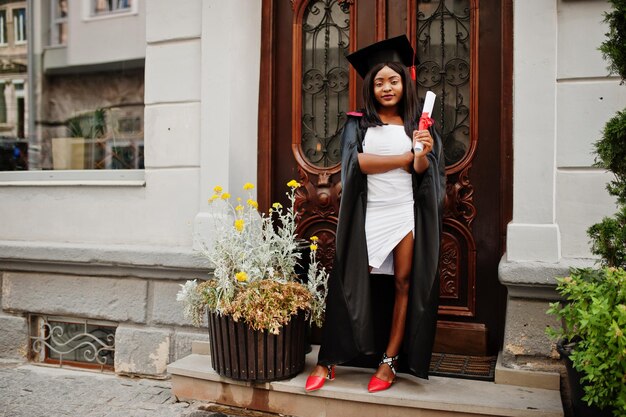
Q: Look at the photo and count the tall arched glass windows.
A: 2